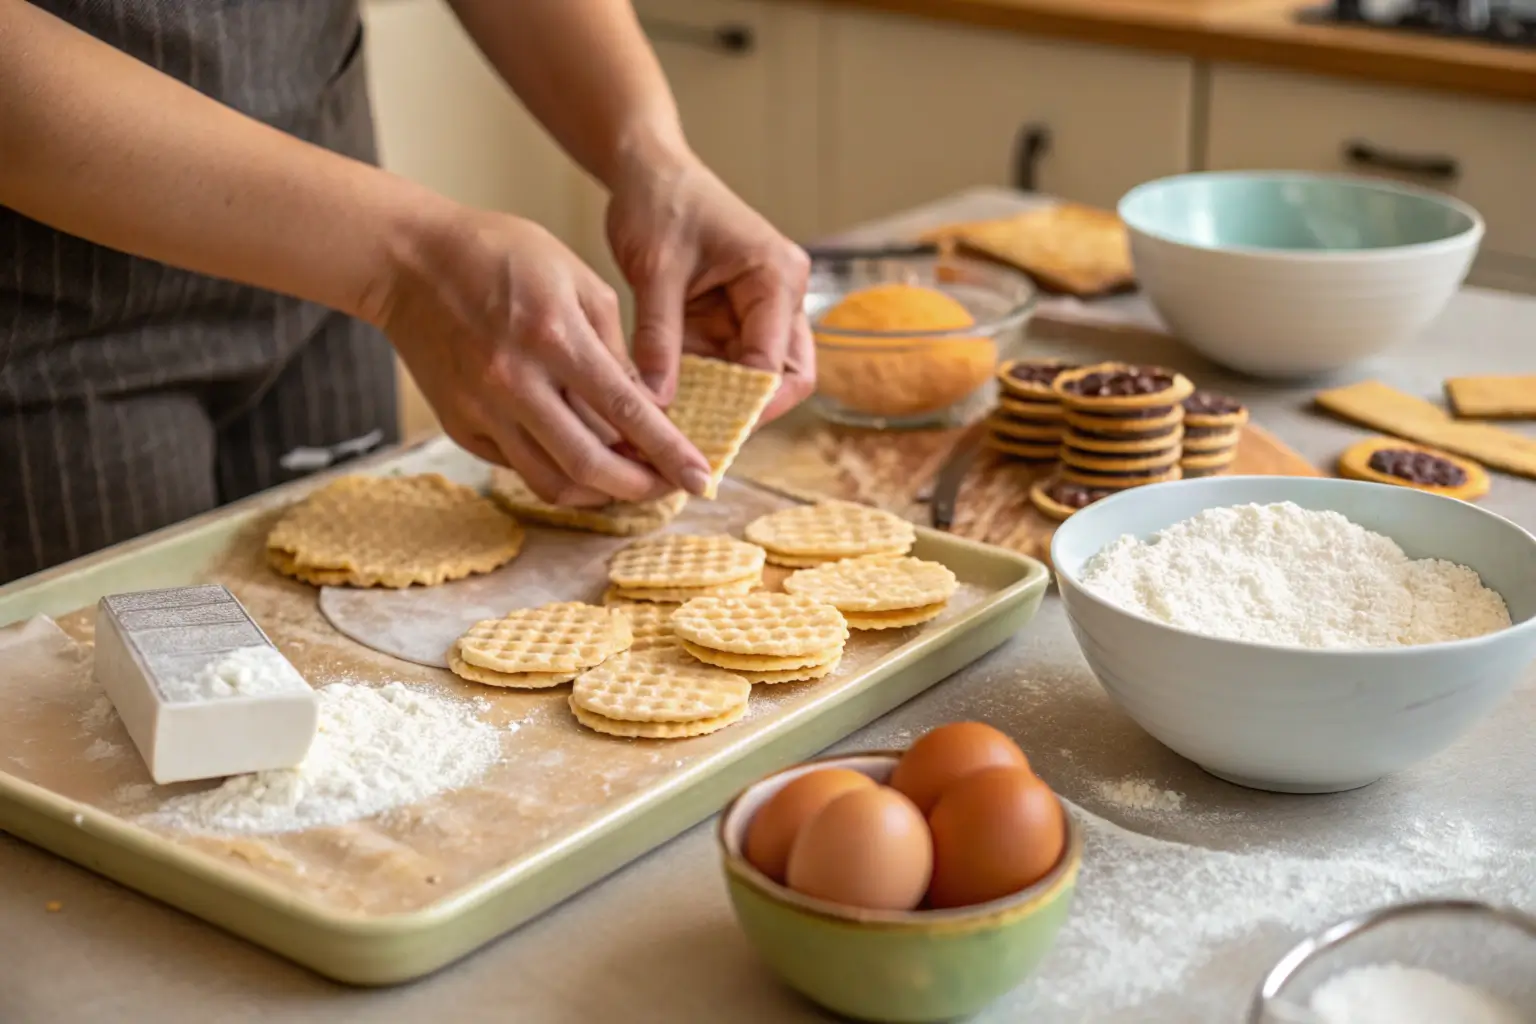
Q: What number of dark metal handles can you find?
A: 3